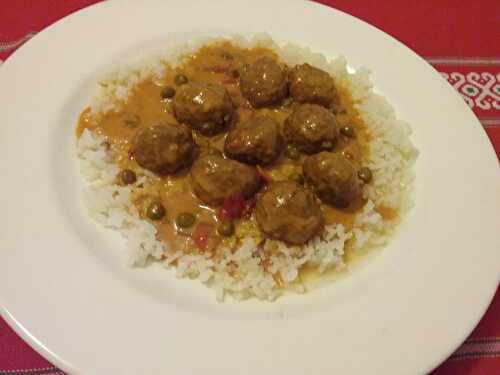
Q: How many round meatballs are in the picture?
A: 9